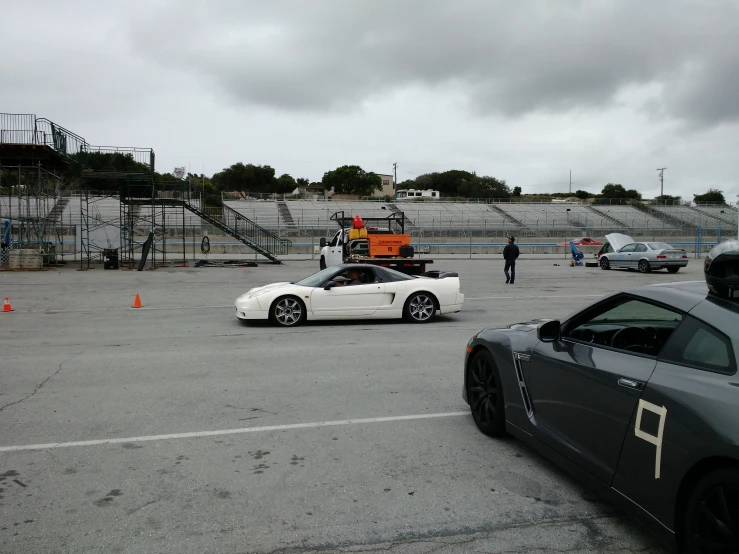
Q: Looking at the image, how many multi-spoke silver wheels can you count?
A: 2